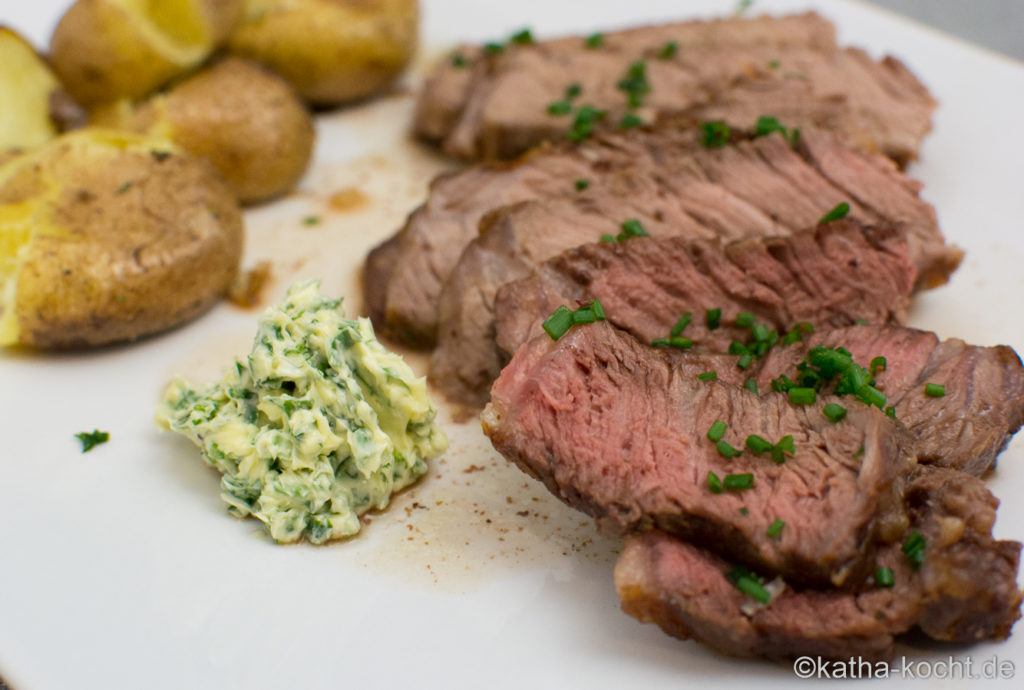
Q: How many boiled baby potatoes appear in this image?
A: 5